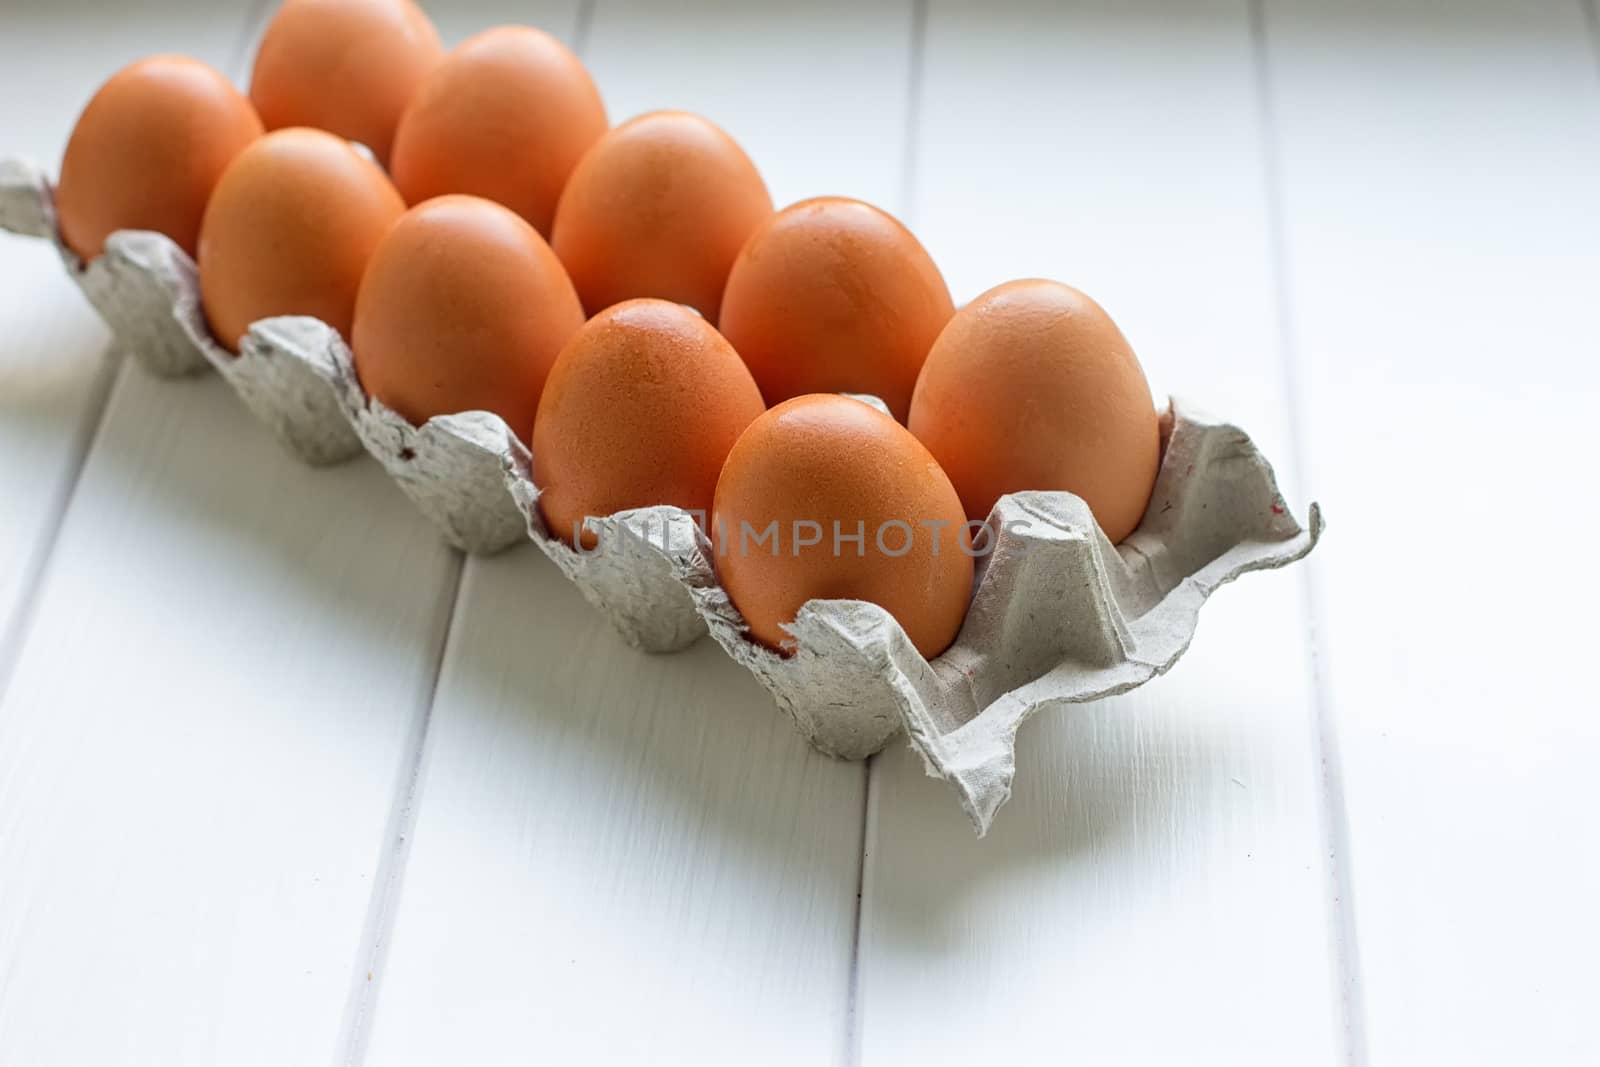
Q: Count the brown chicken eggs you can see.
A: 10